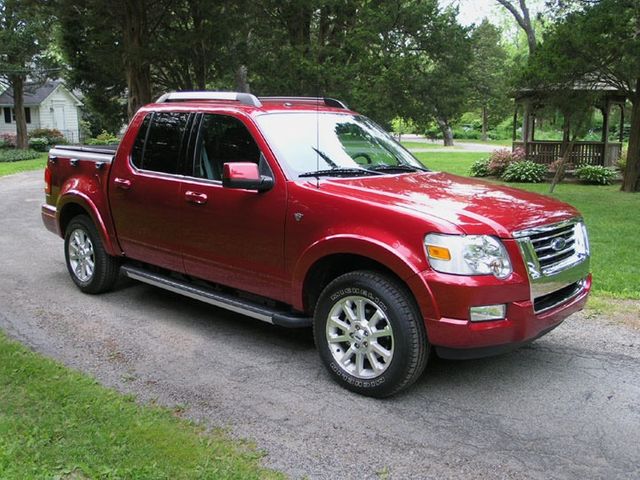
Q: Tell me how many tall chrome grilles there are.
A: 1